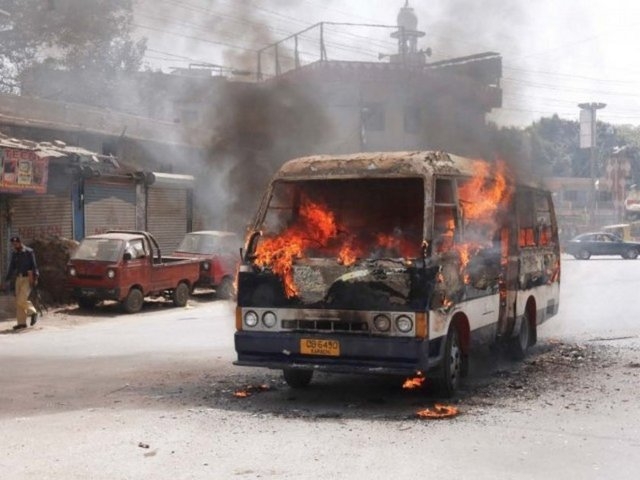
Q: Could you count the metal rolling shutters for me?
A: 3